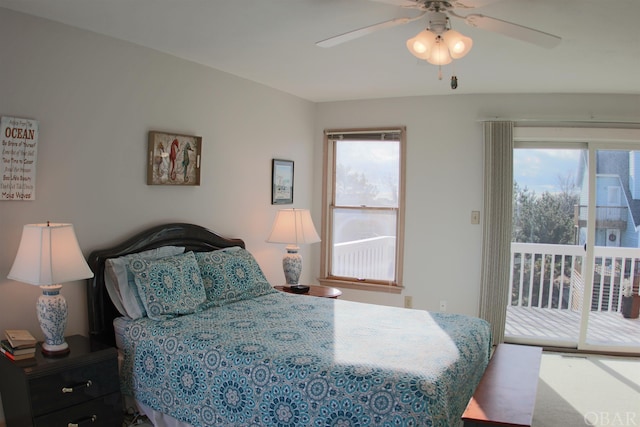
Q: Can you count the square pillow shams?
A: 2